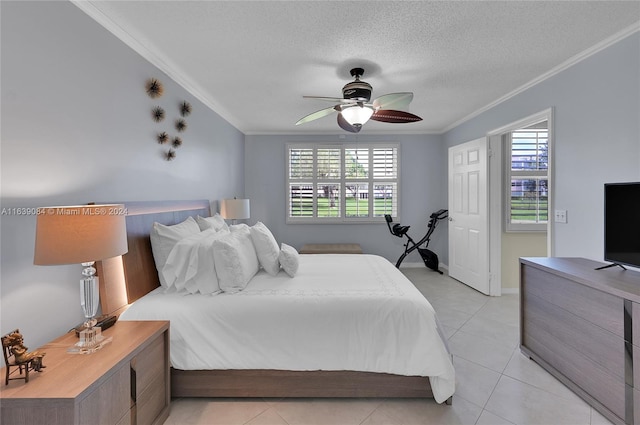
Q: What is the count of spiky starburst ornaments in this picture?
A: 7